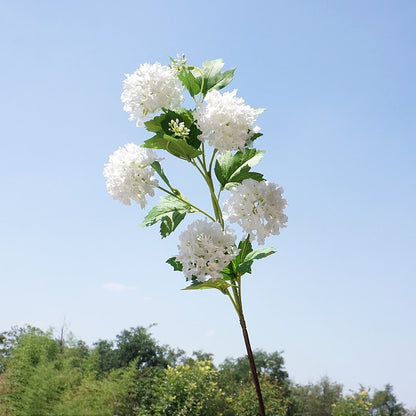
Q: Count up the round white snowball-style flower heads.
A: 5